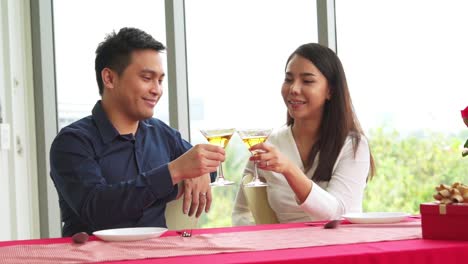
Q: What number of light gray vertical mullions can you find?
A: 3